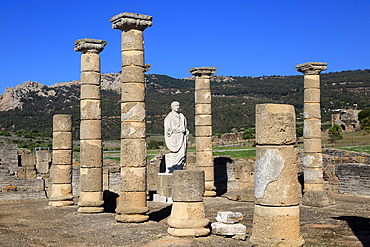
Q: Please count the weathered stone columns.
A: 7